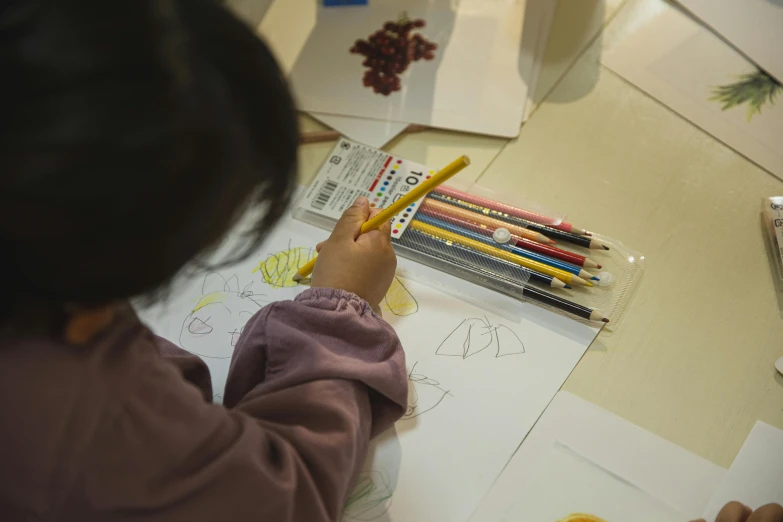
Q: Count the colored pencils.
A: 9